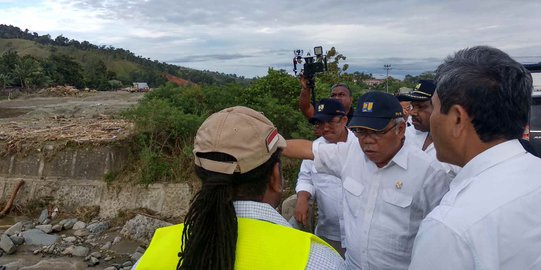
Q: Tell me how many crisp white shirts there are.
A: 4